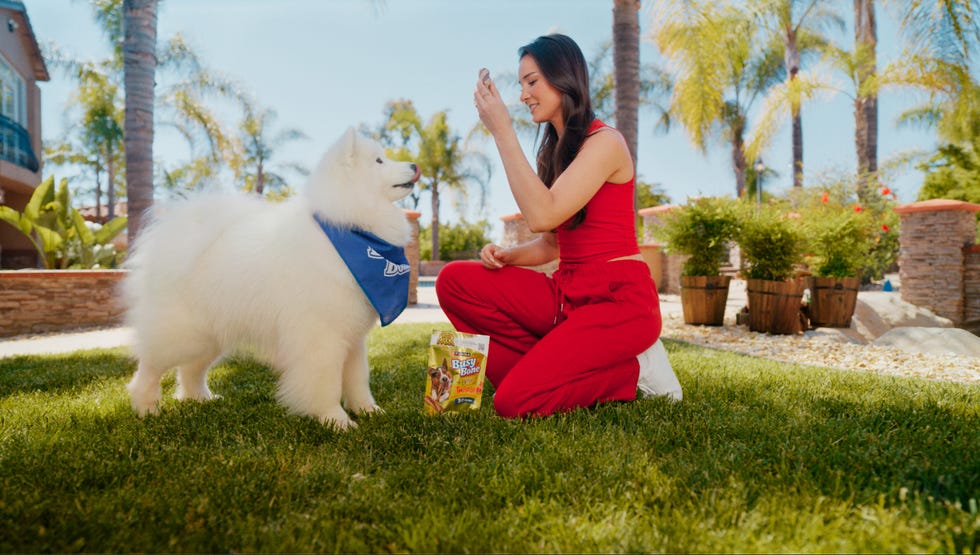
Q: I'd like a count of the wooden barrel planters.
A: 3